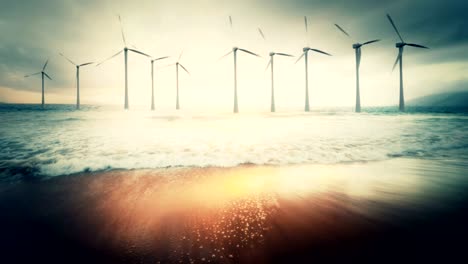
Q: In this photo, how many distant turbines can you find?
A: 10